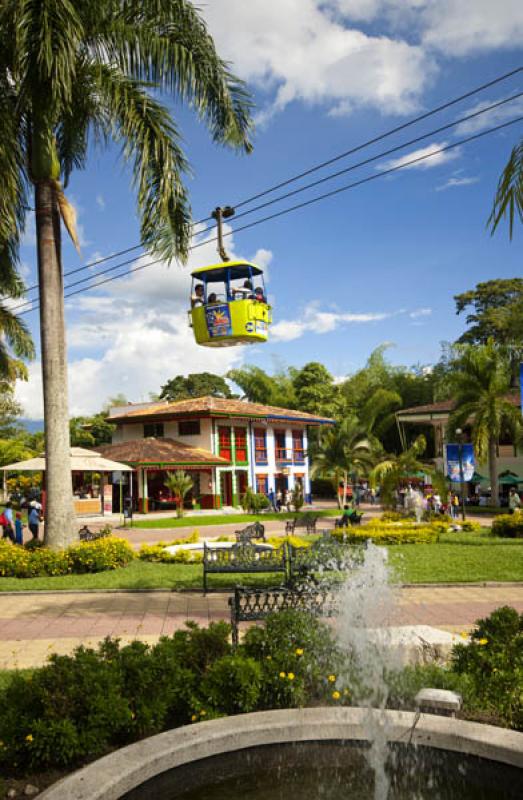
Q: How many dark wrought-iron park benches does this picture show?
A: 7